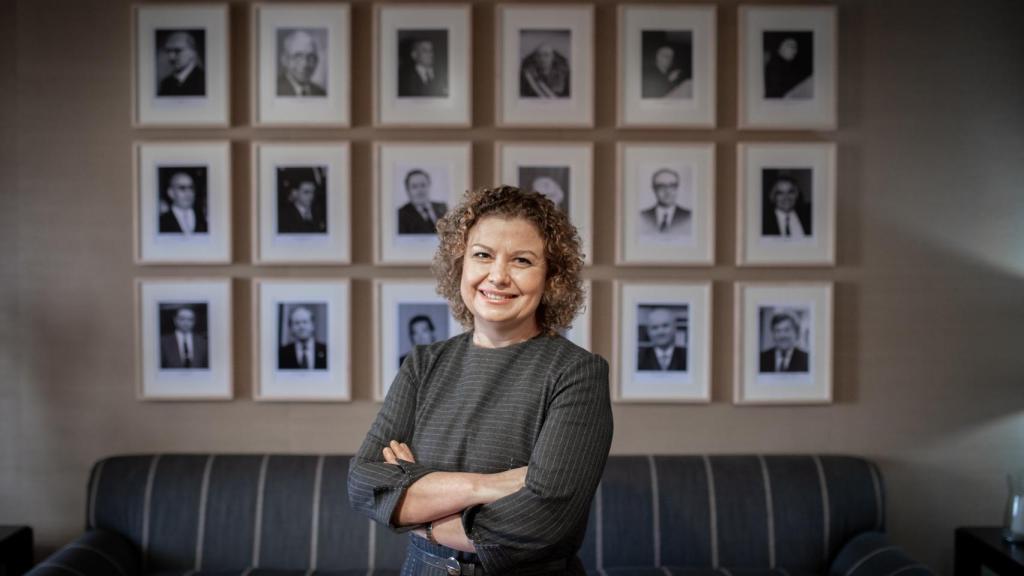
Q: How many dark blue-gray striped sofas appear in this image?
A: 1